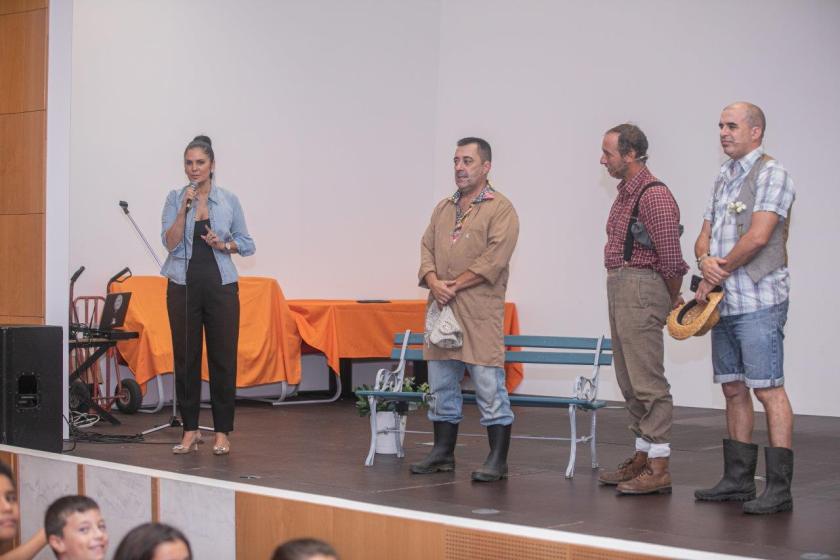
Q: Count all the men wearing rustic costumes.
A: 3